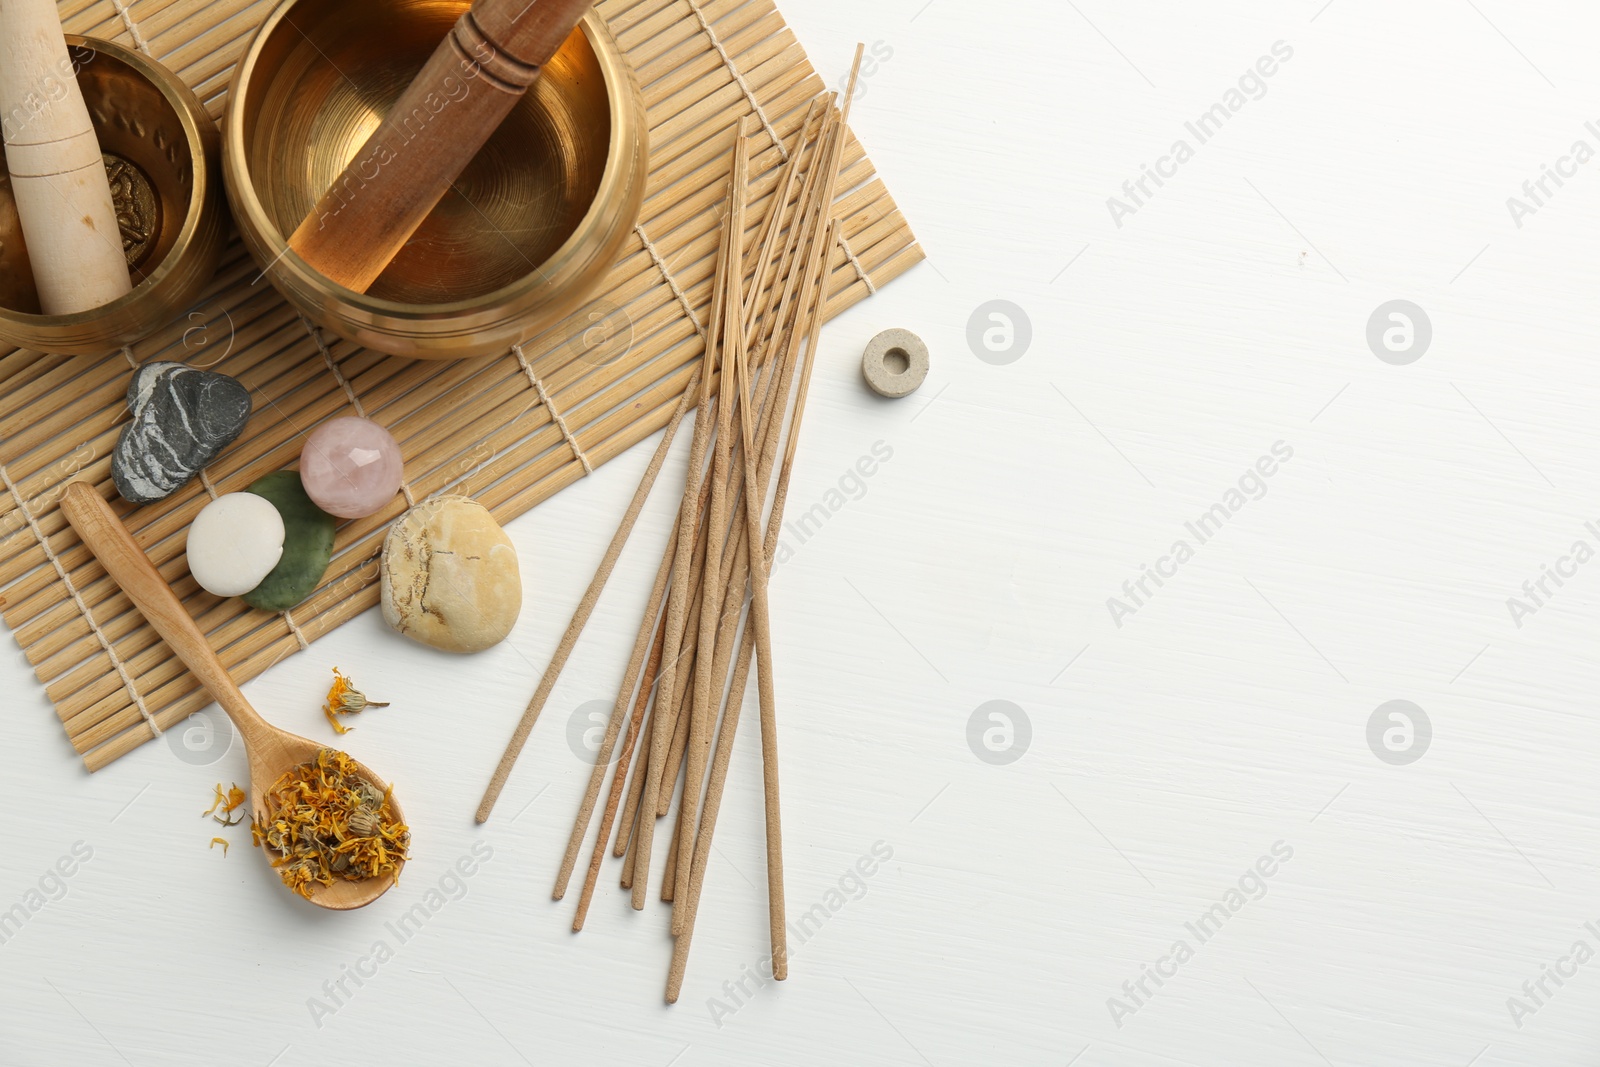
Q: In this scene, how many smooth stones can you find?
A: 5